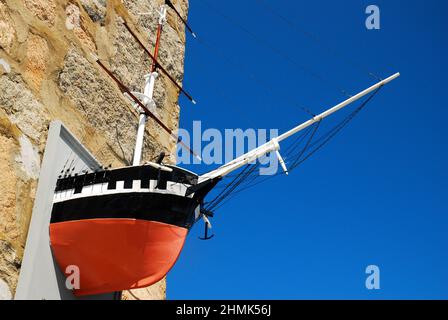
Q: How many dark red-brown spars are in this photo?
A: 3